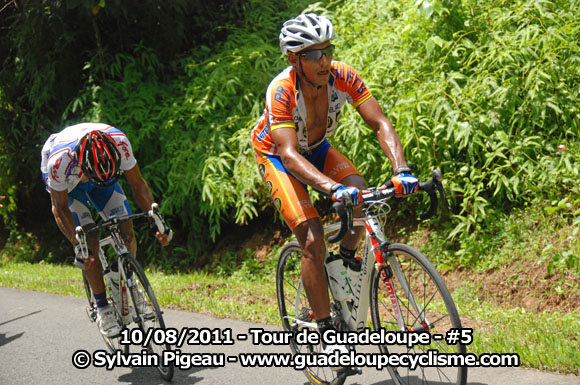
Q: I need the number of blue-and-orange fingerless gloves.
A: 2